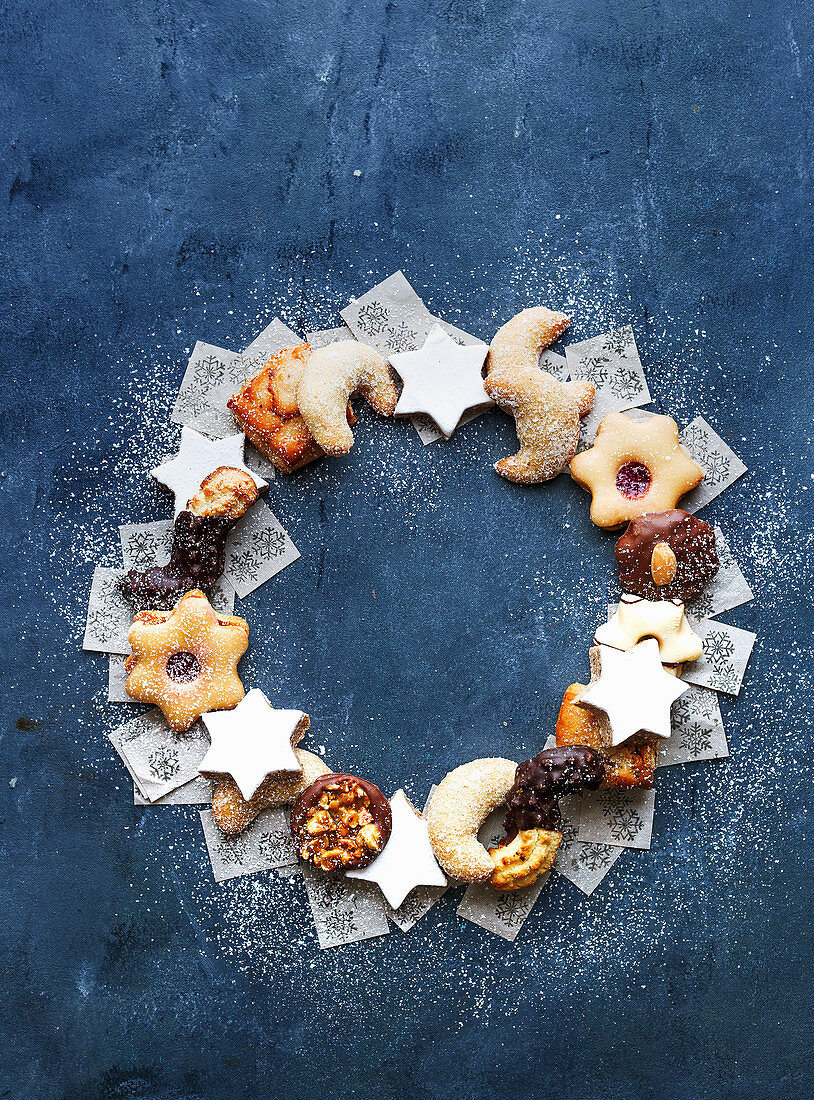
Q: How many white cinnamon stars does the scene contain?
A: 5